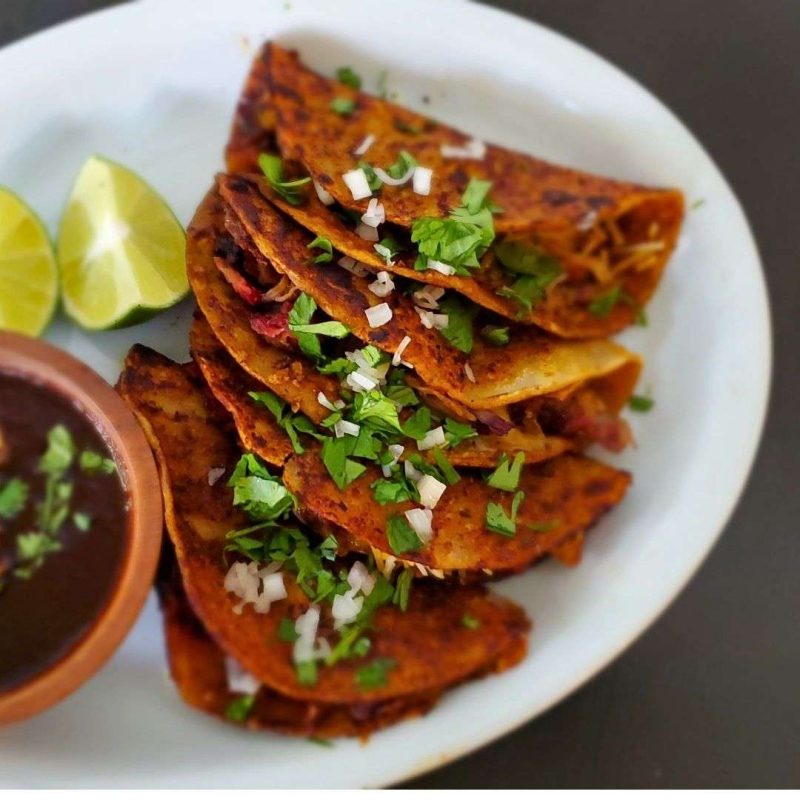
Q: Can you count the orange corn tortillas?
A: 4